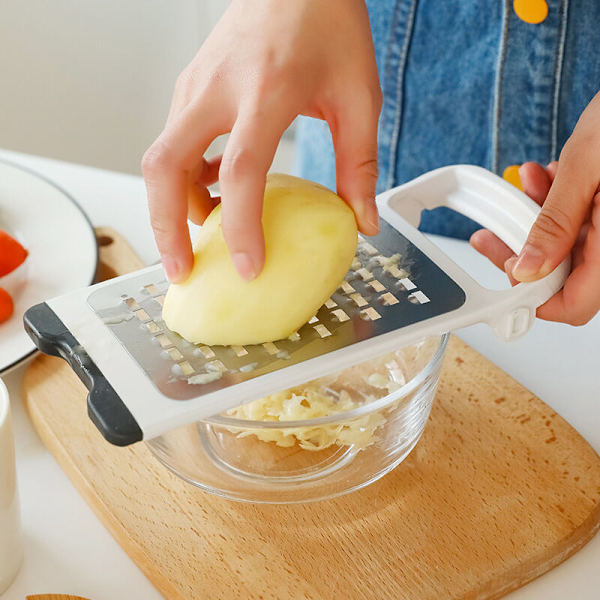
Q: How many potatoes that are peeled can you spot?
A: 1